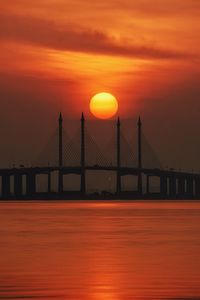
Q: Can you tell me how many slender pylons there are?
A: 4